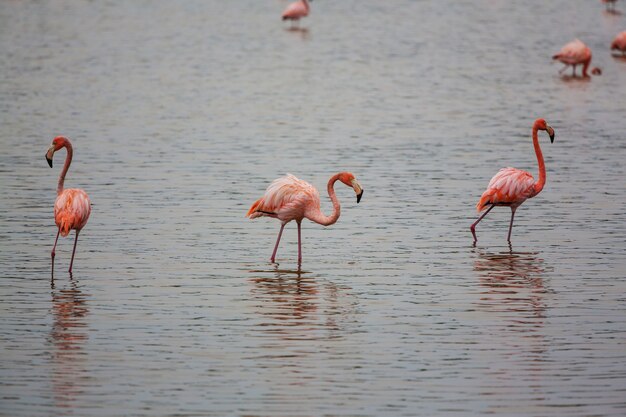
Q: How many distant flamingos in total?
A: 4